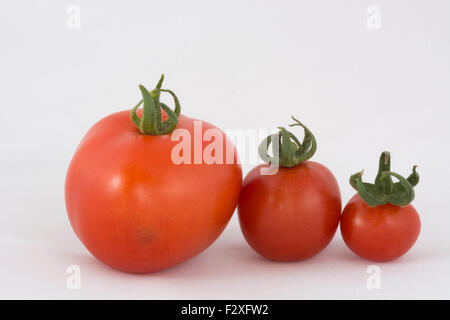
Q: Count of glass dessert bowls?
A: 0